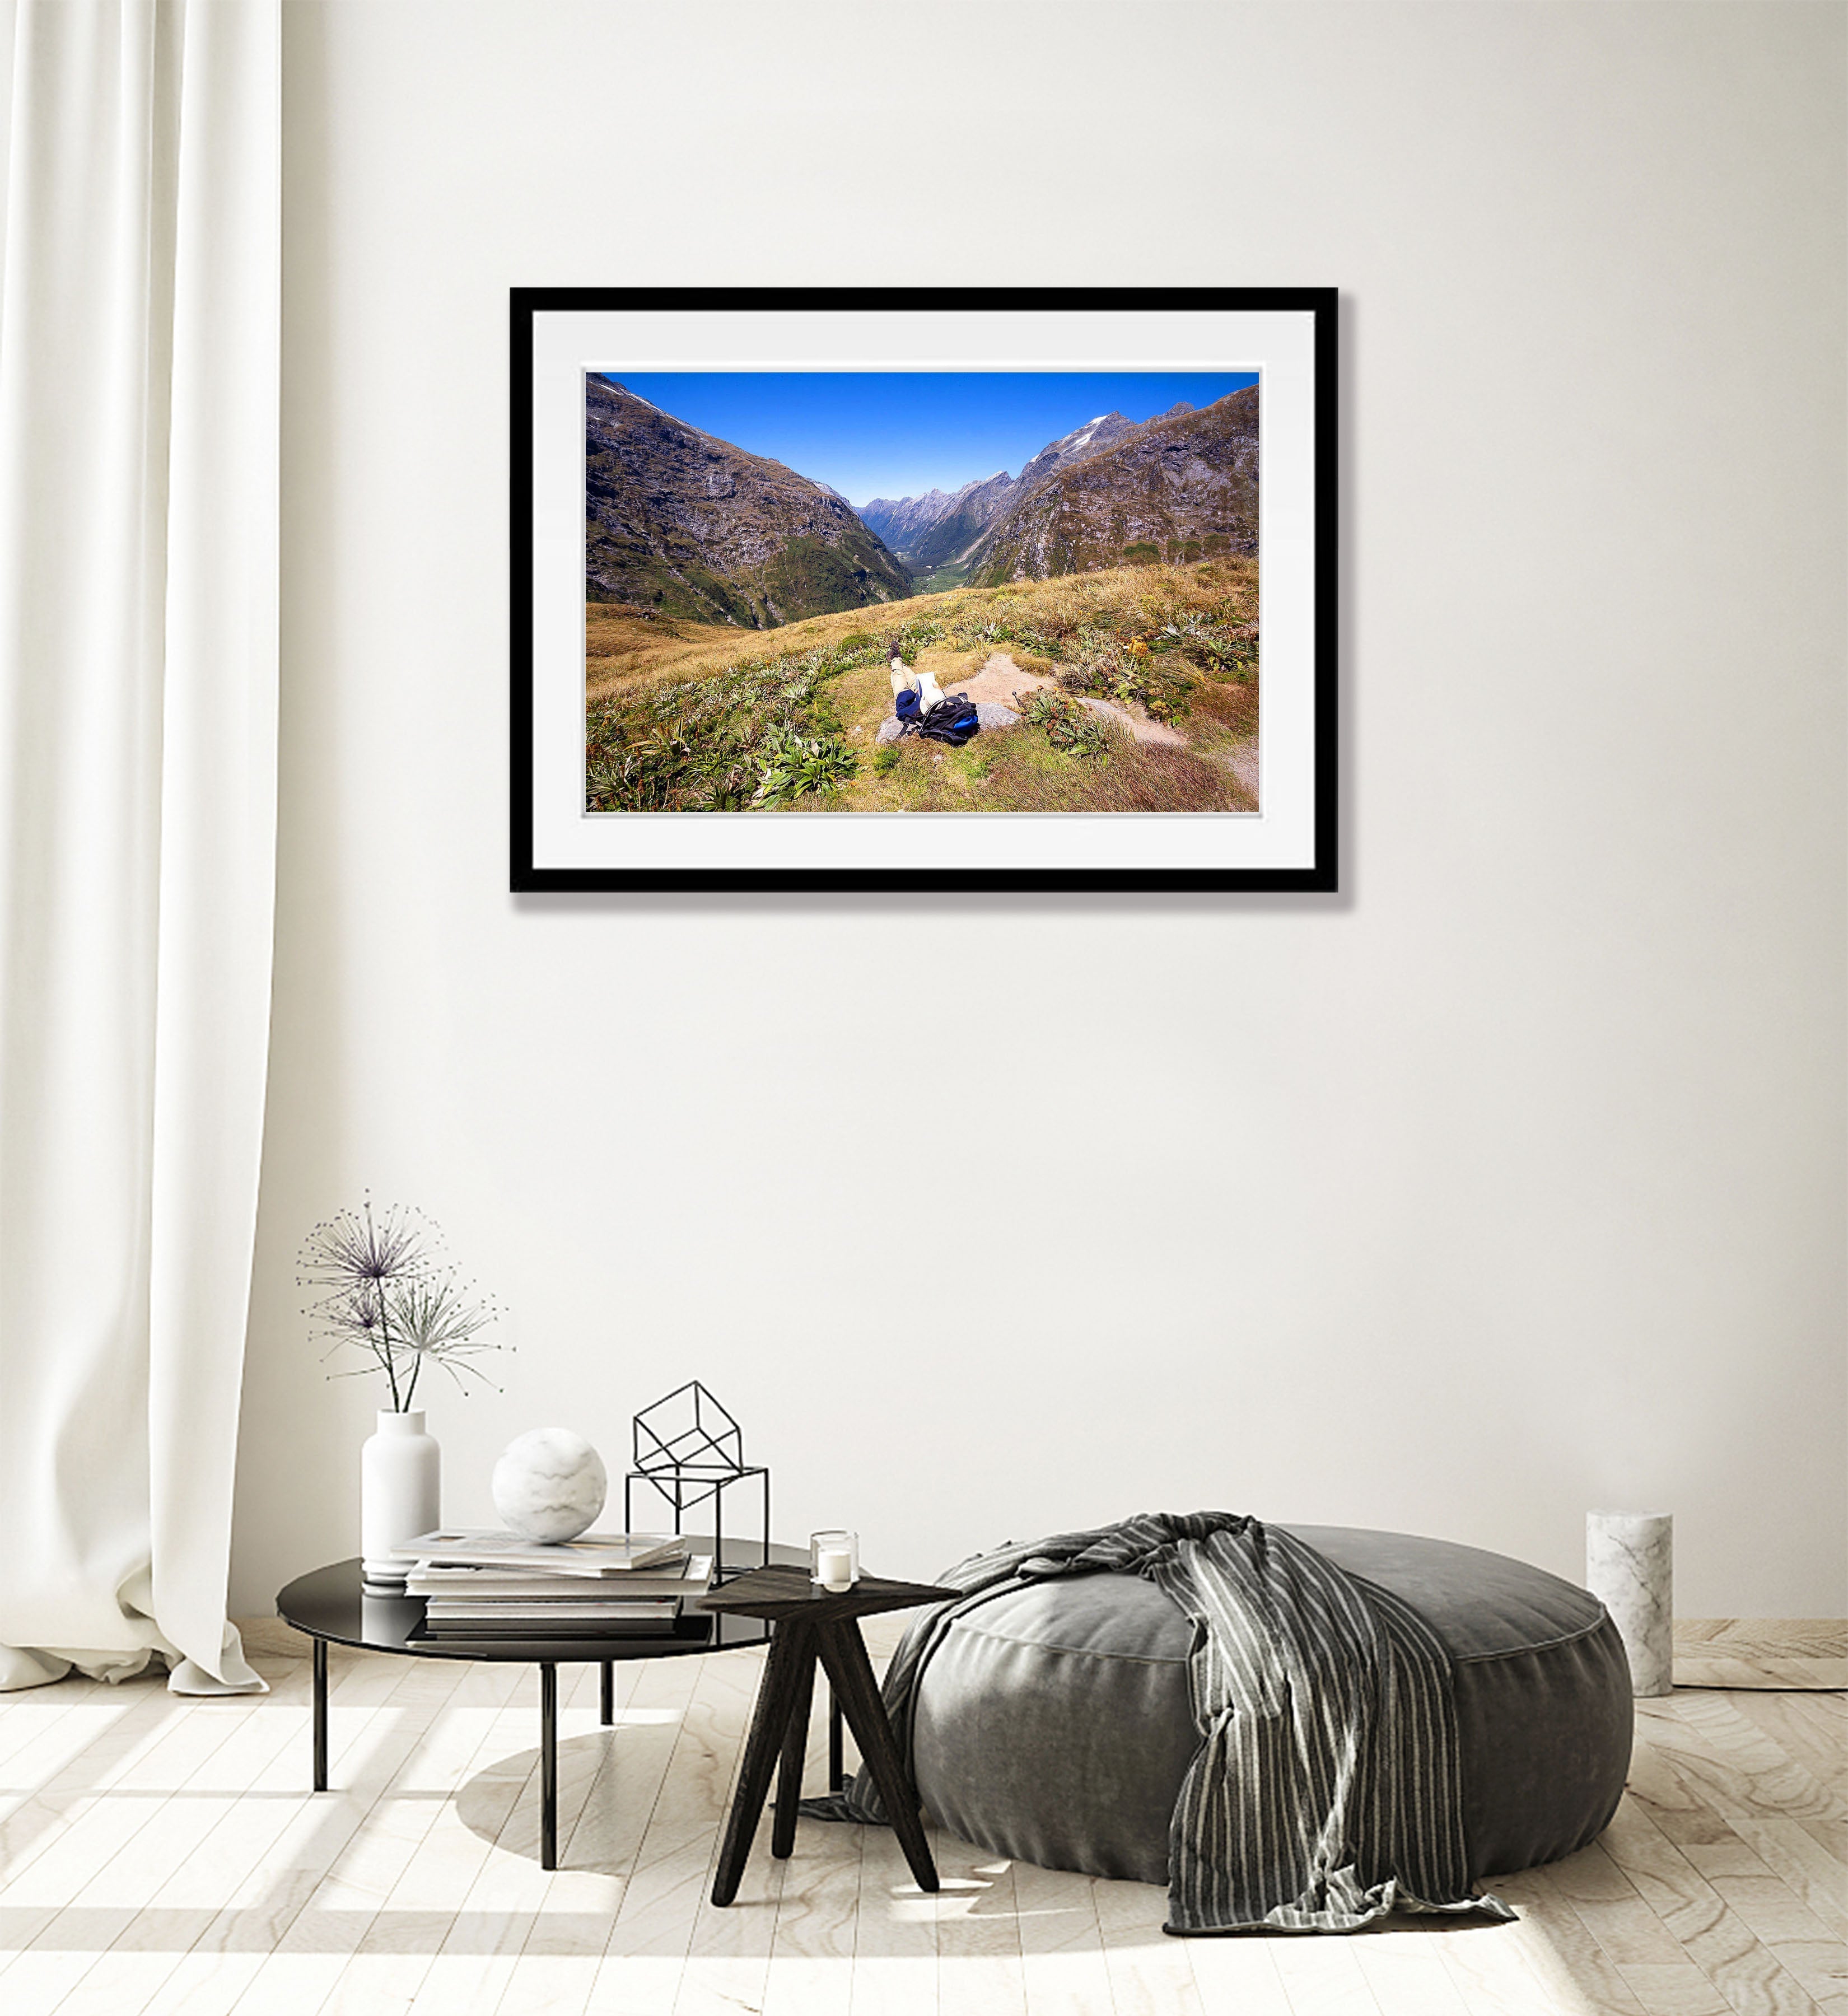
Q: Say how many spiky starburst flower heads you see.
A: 3